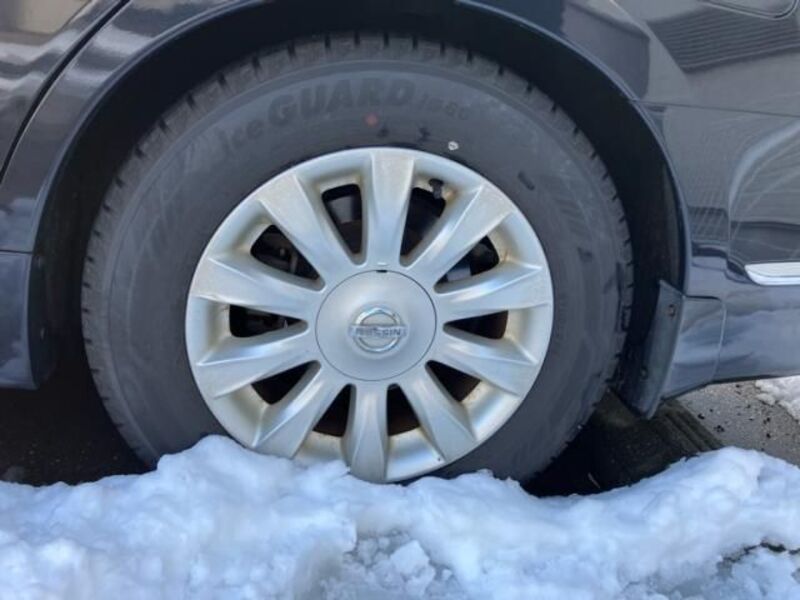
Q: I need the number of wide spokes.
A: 10